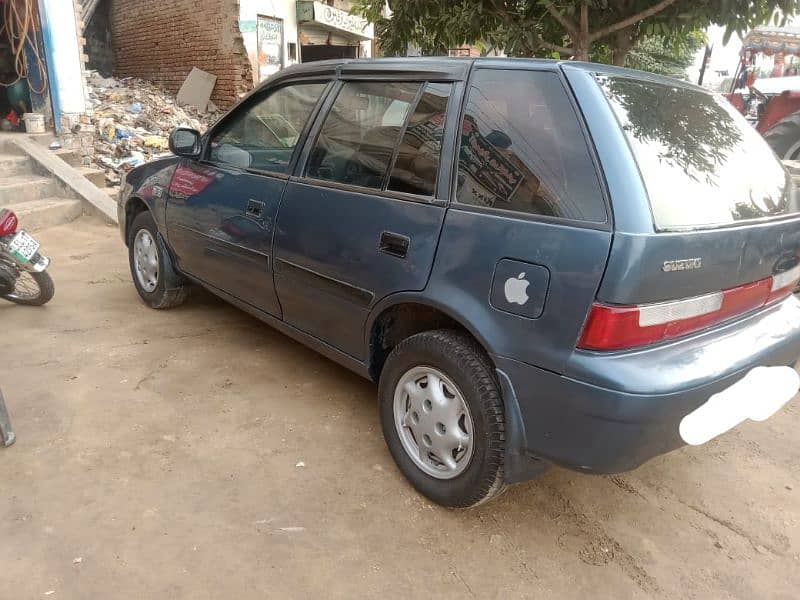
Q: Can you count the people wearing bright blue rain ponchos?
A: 0